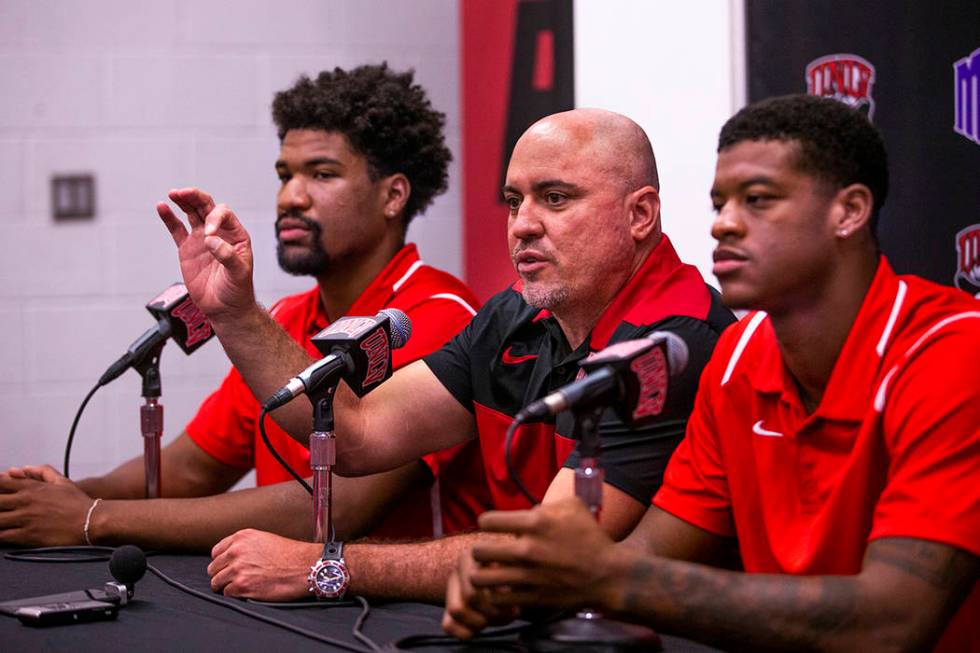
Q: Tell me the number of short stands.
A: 3